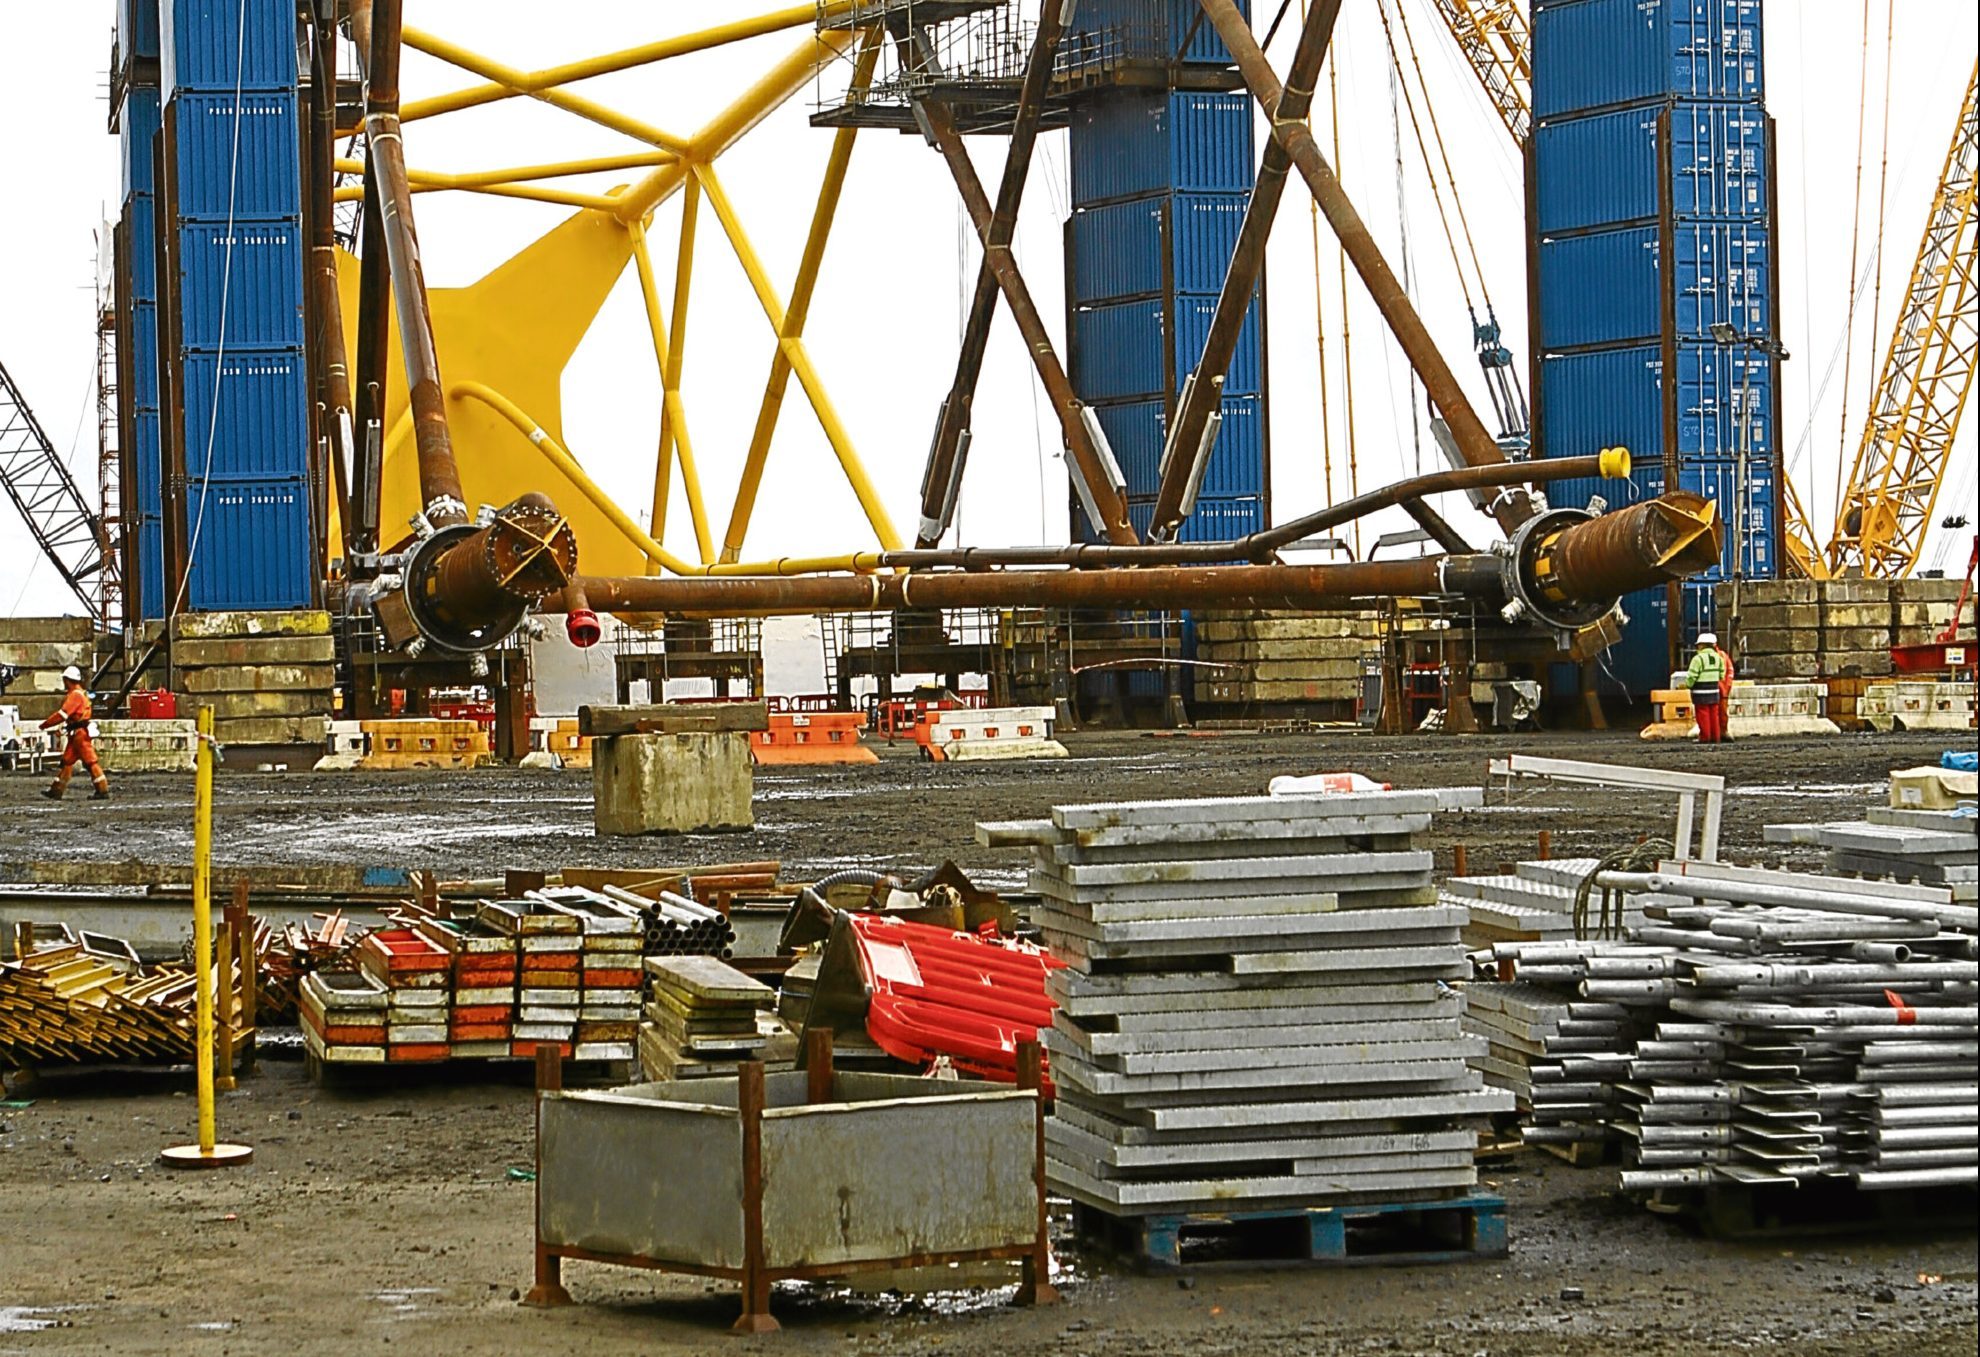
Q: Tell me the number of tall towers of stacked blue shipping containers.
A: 4